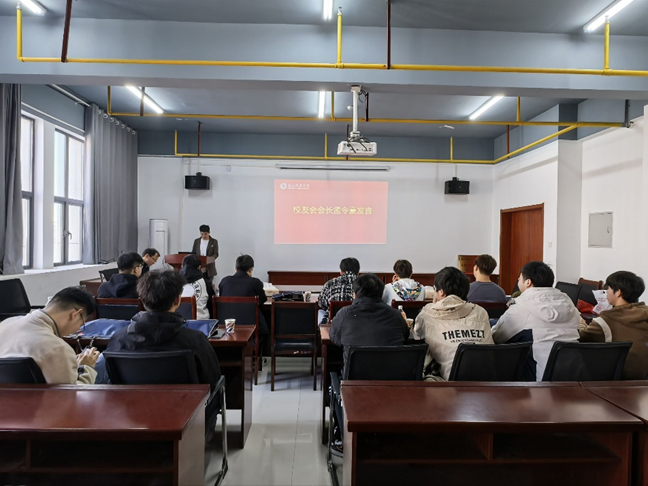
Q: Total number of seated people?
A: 13